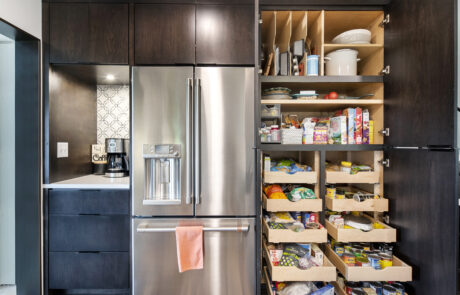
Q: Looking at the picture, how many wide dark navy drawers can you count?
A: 3